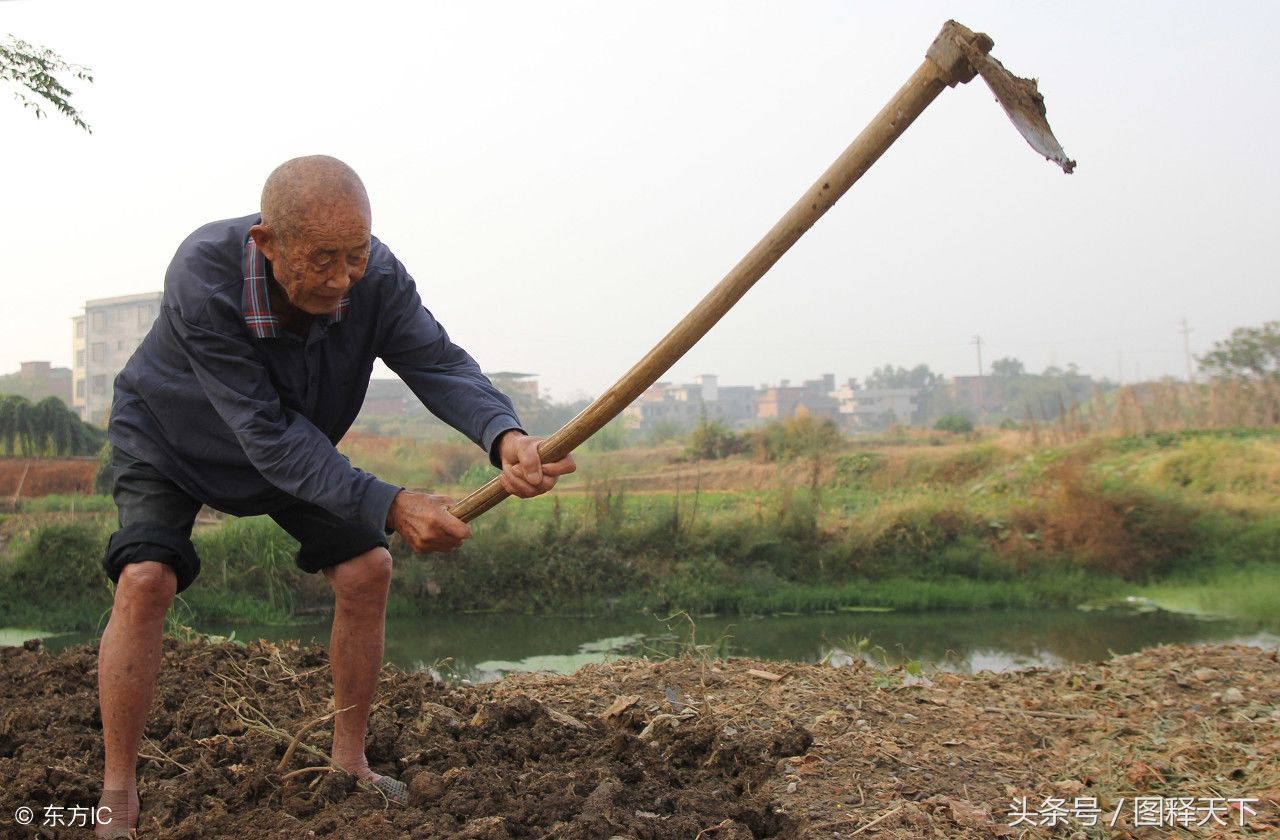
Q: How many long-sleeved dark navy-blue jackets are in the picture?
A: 1